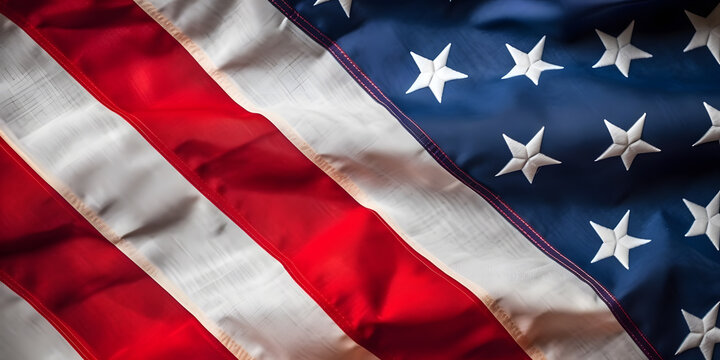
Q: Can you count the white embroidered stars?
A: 11